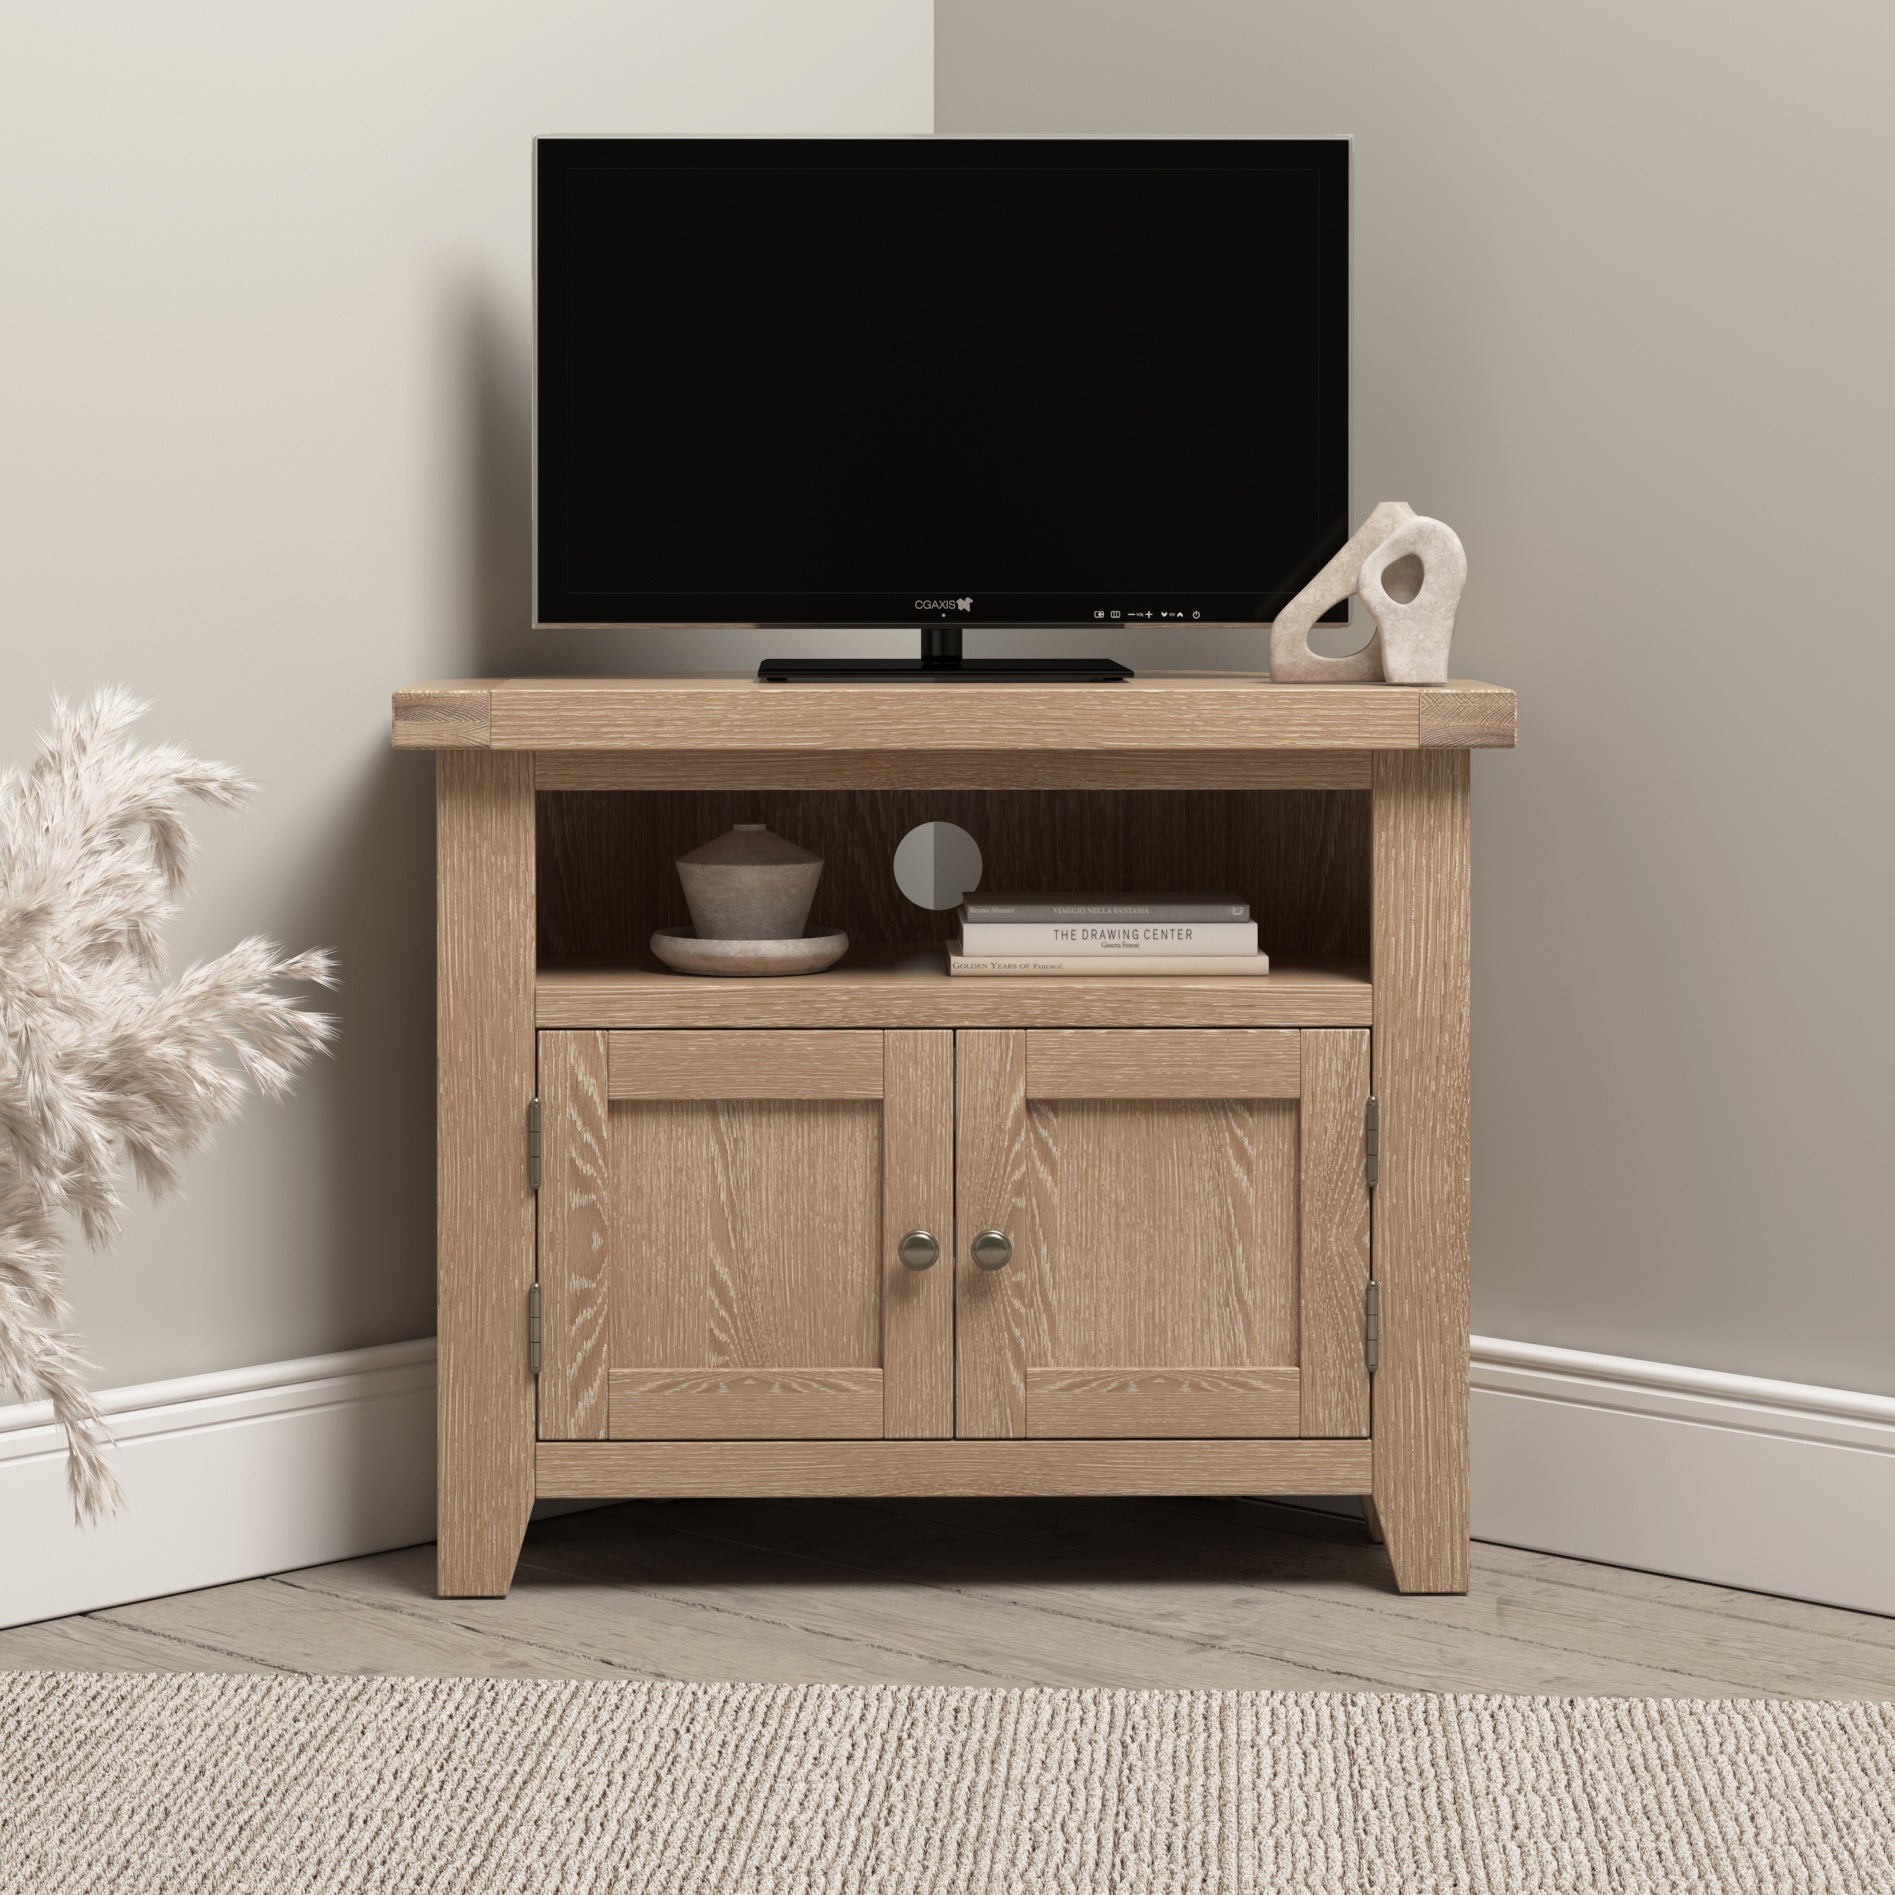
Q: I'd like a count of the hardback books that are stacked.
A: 3